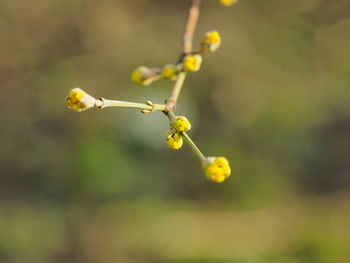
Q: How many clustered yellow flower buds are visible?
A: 9